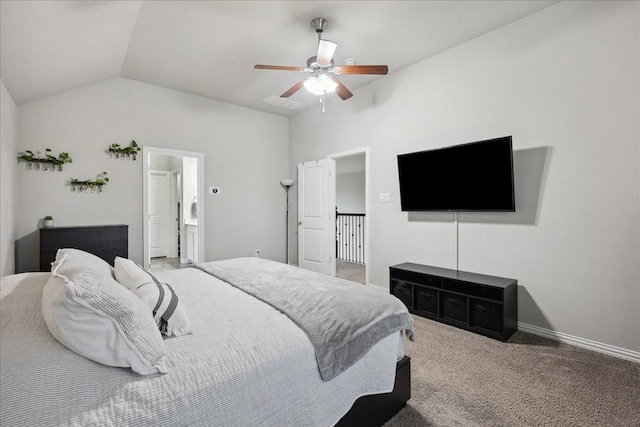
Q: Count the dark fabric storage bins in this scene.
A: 4